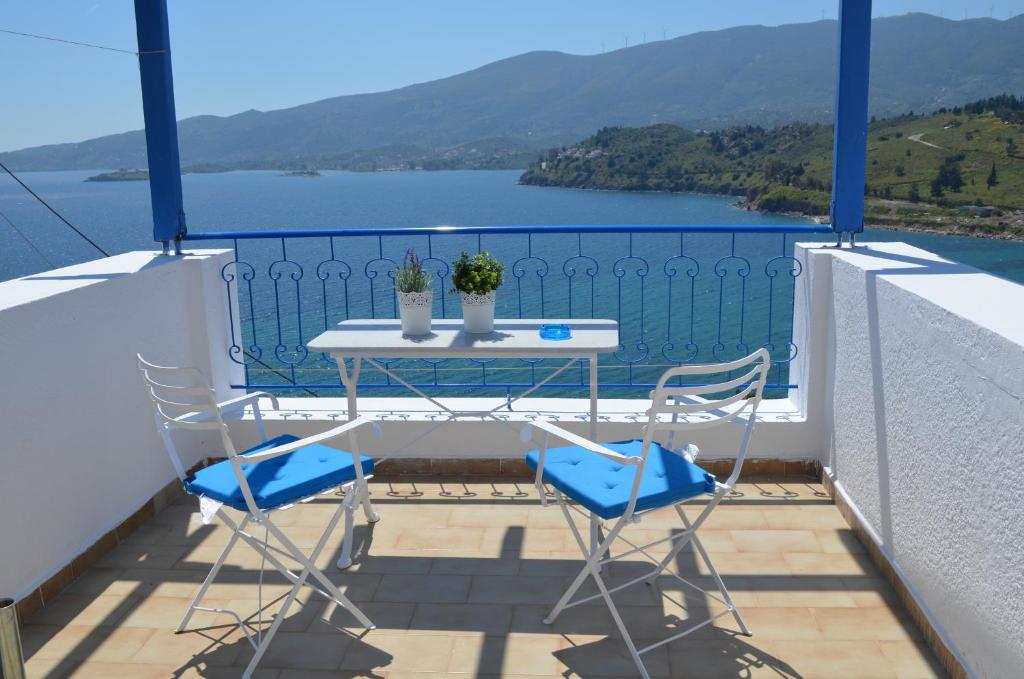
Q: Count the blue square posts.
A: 2